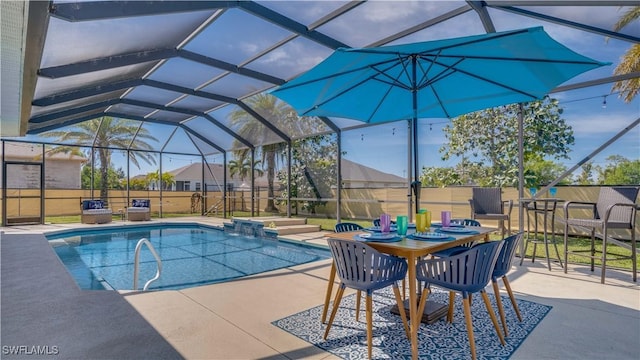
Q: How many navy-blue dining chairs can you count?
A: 6